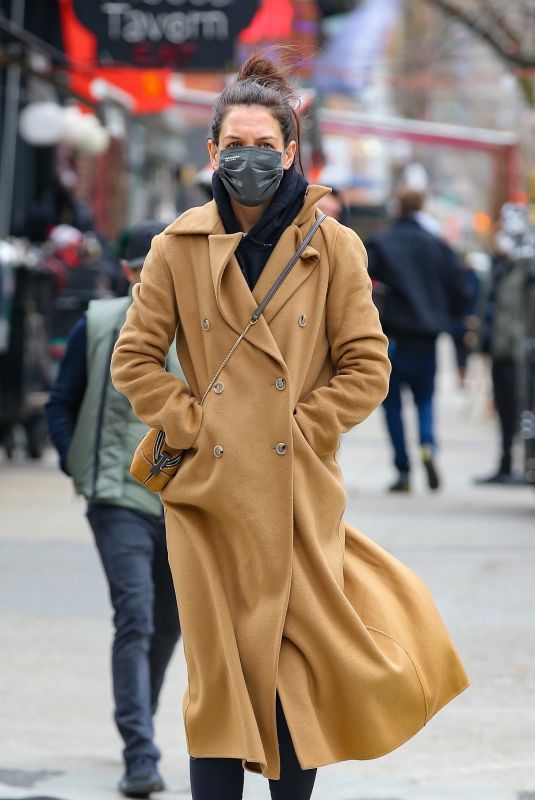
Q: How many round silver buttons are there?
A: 6